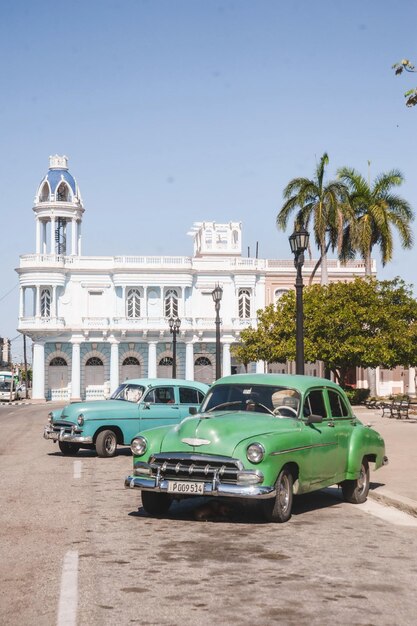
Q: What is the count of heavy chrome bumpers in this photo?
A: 2